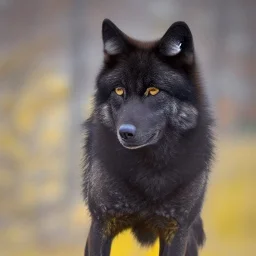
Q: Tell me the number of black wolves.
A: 1